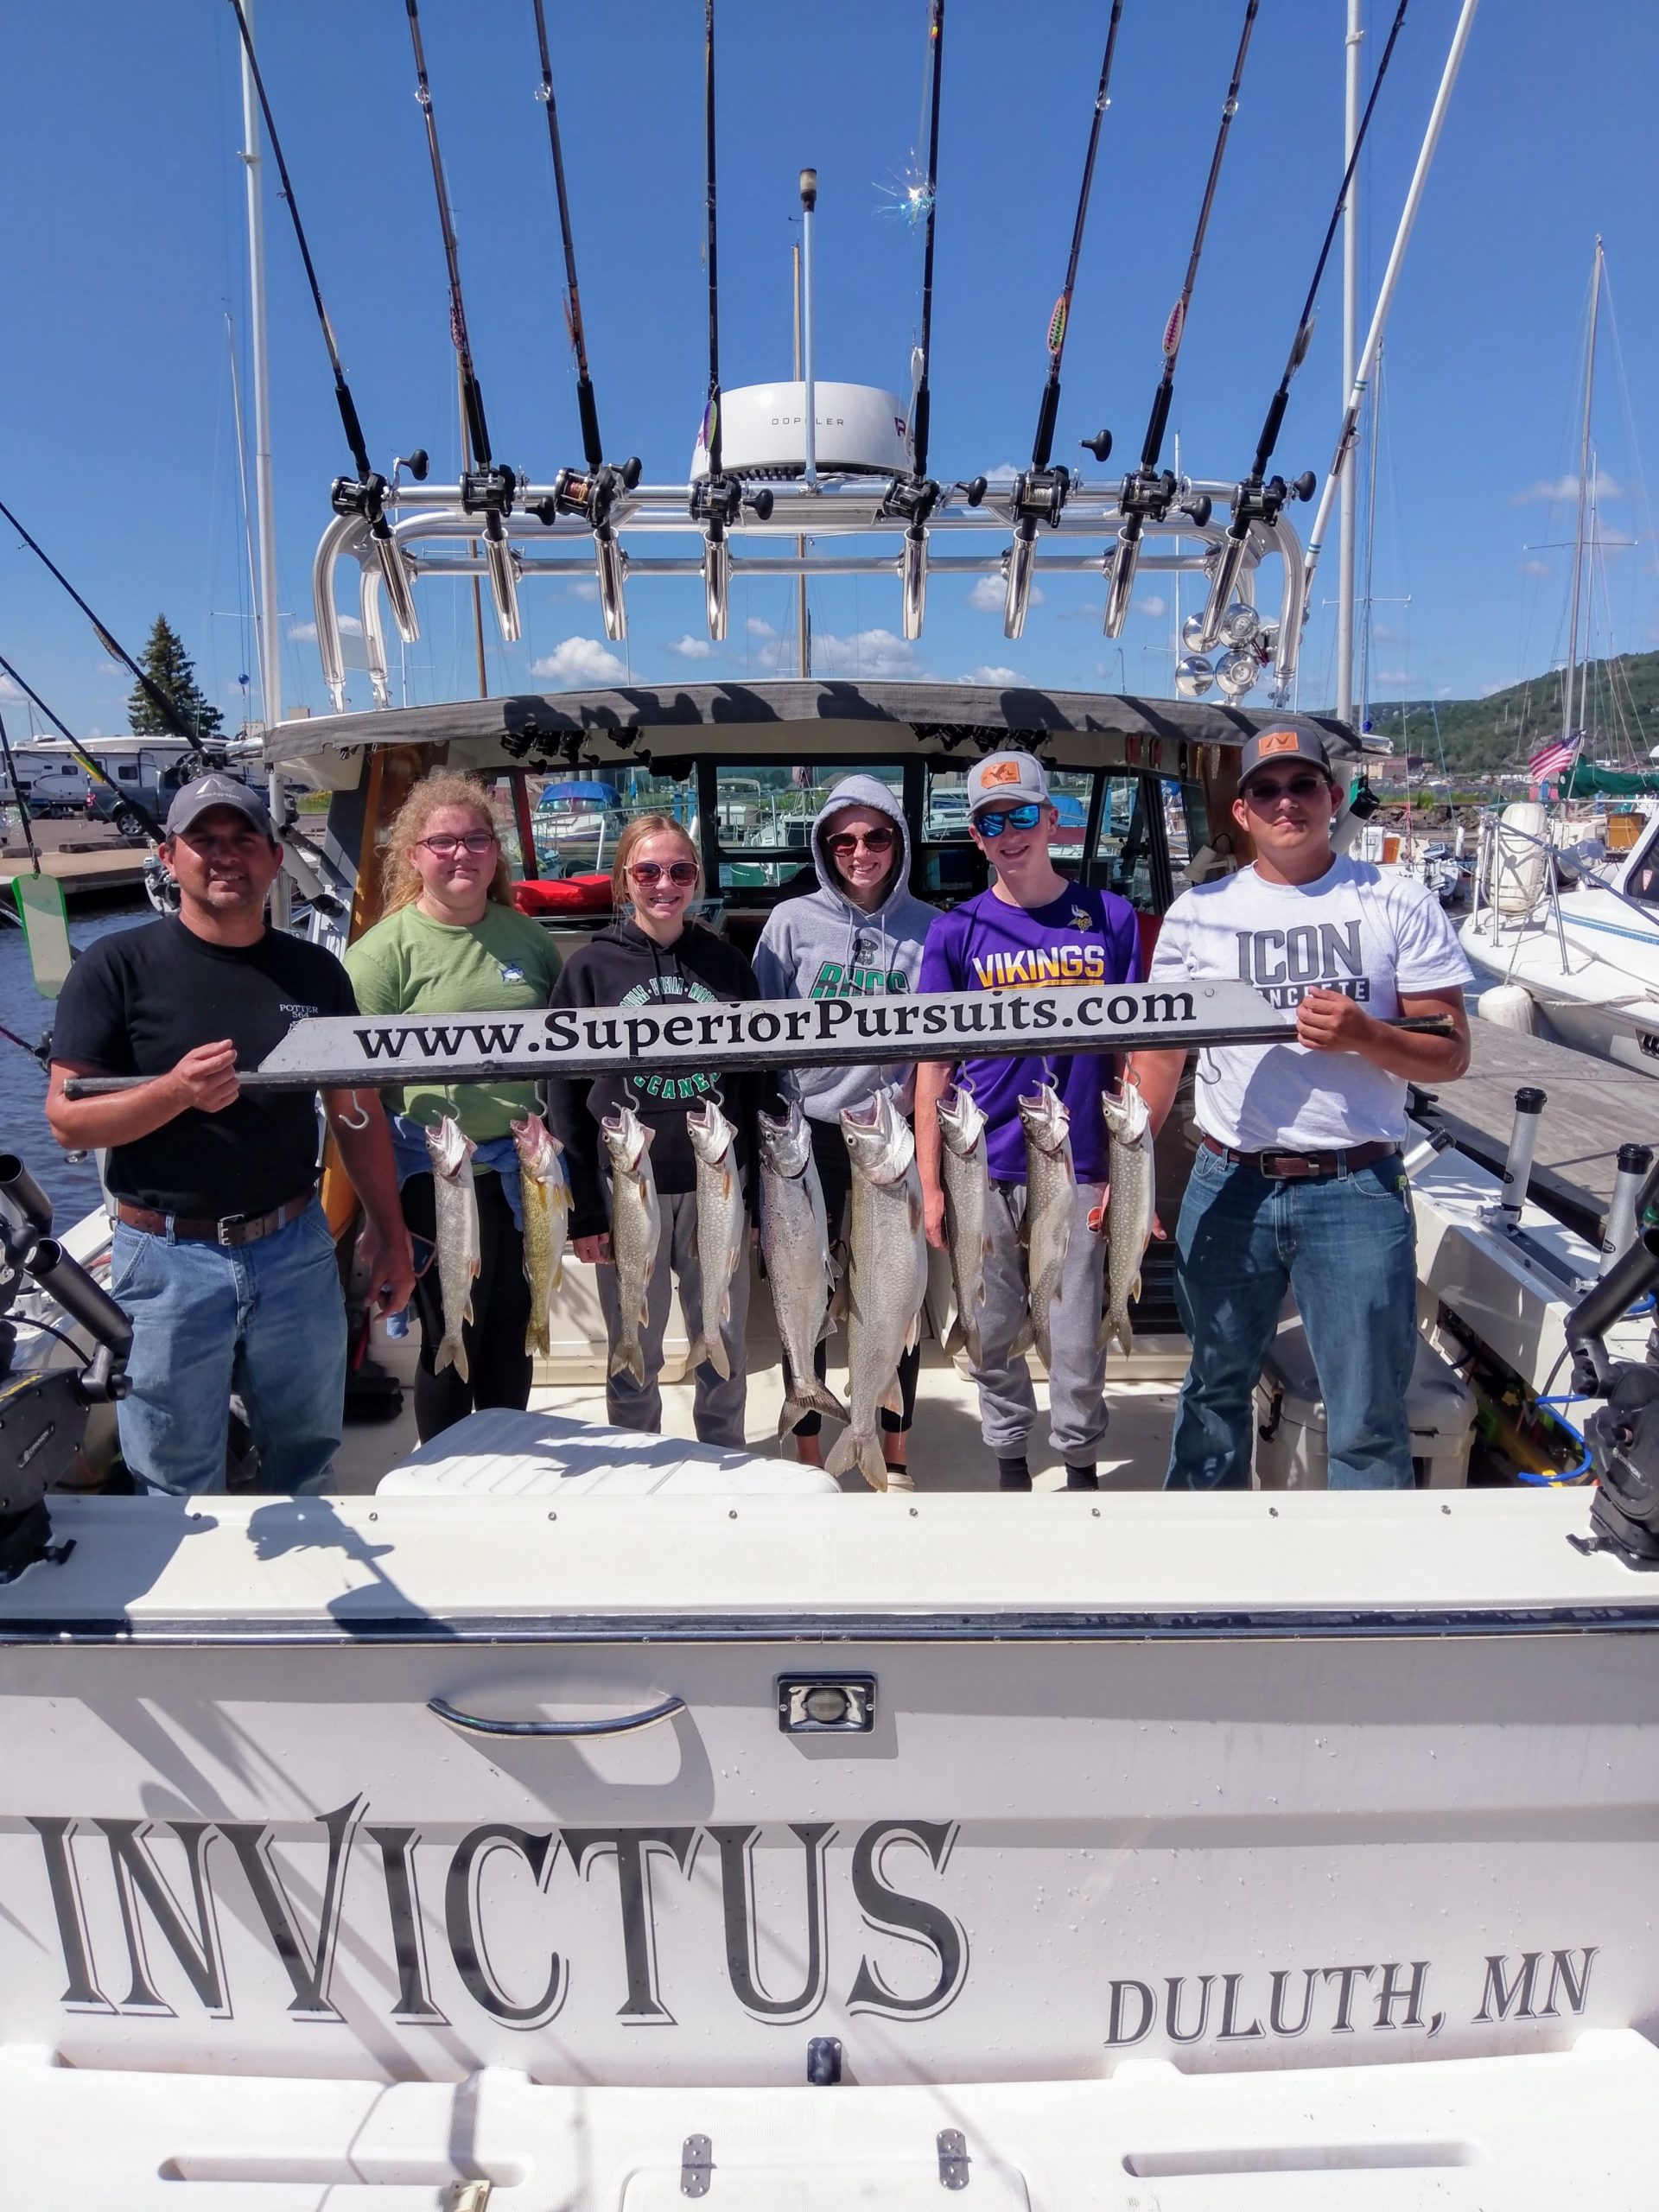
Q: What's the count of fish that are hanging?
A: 9